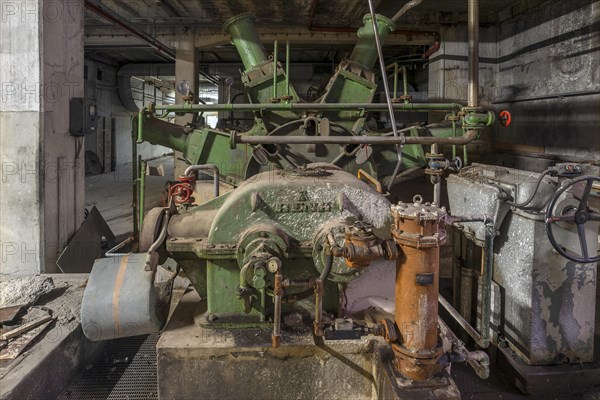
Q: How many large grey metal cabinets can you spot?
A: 1